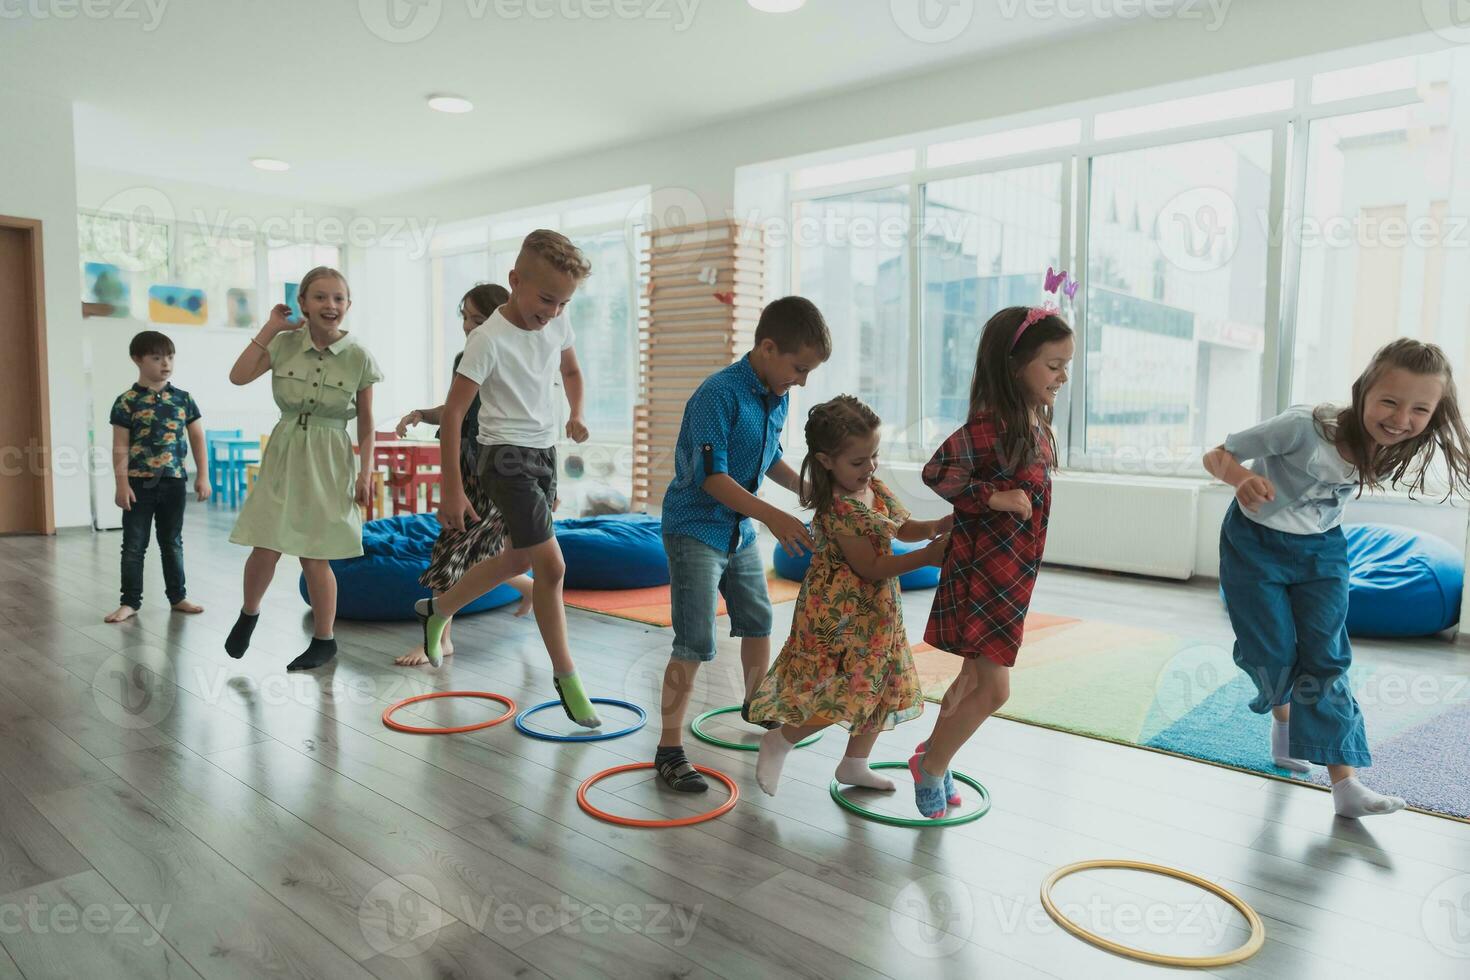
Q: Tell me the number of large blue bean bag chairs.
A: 4